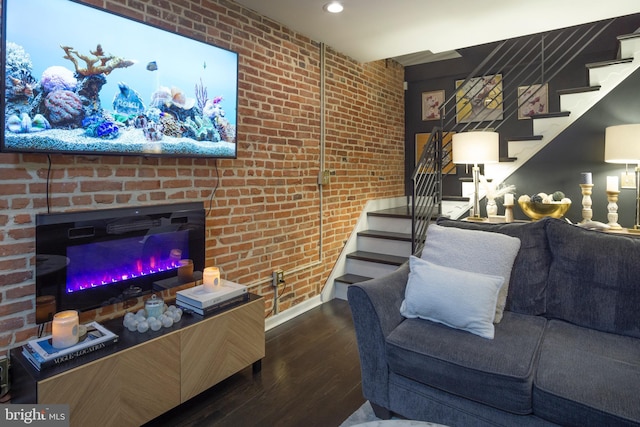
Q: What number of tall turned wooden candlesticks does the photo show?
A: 2